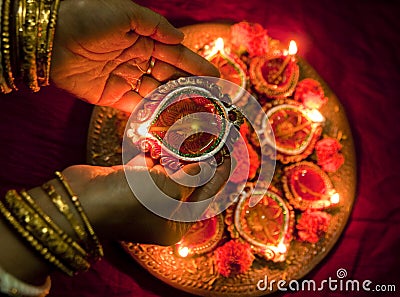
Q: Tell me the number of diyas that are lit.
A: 7